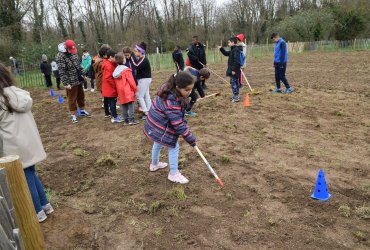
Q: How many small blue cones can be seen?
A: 4